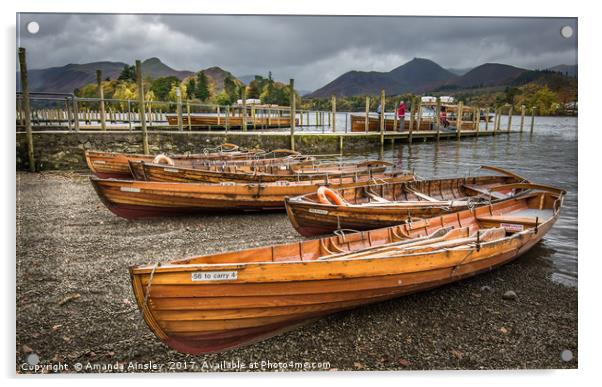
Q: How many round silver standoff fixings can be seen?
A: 4